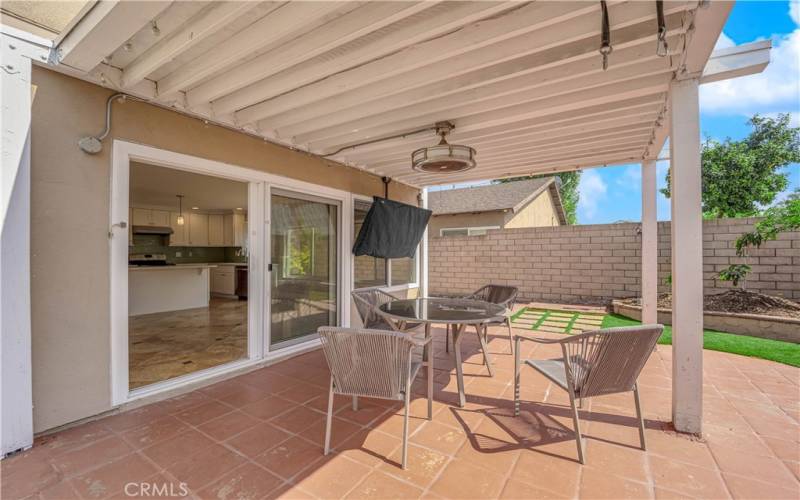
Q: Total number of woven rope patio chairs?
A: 4